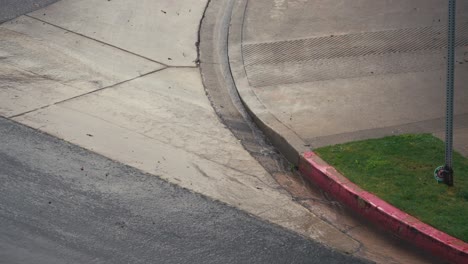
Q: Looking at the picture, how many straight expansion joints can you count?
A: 3